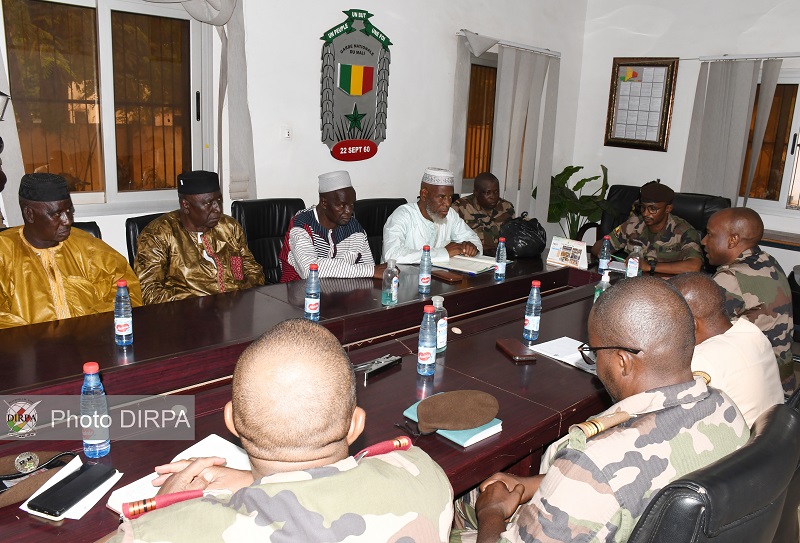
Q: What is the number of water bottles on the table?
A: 8